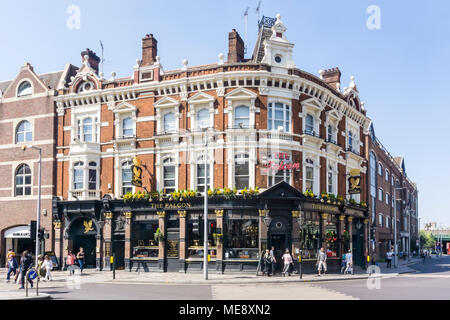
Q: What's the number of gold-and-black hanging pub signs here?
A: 2